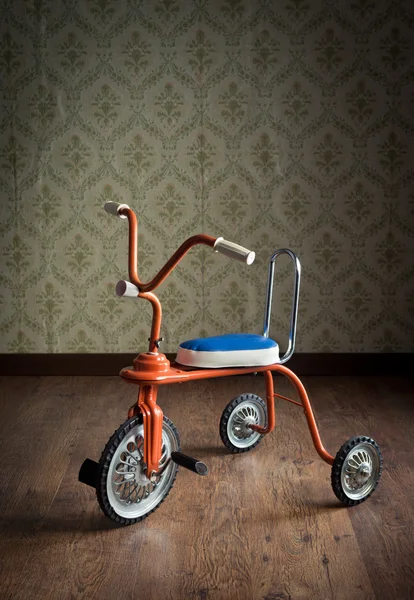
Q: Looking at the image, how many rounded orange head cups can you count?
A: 1